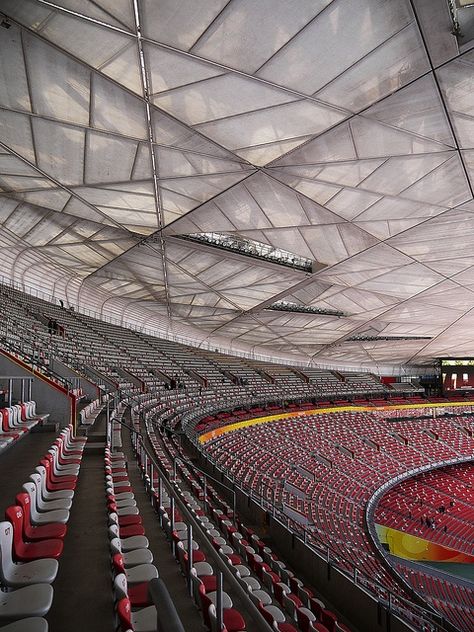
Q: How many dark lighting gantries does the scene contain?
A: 3